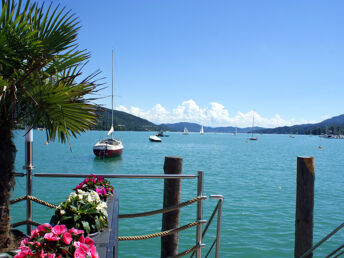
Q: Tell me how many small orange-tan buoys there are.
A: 3